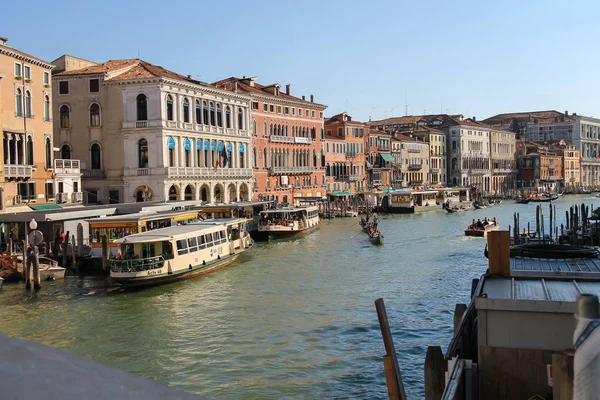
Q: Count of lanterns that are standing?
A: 1